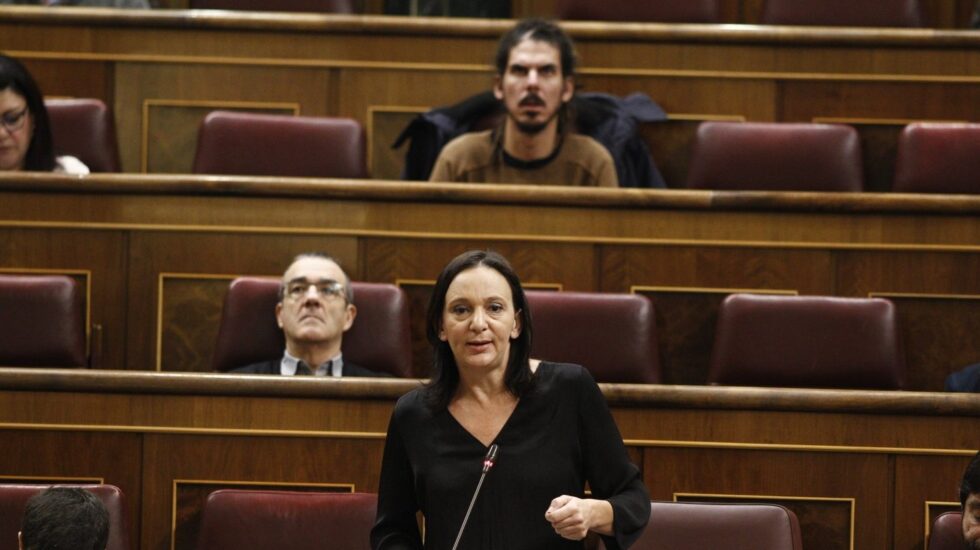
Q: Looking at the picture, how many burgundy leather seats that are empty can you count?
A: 11